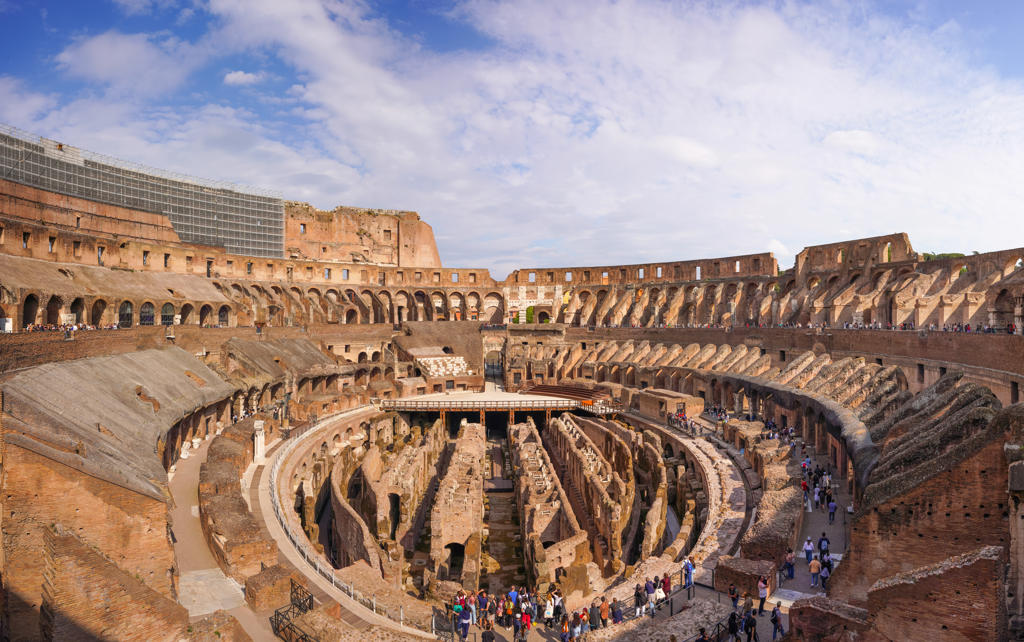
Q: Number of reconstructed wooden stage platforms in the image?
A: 1